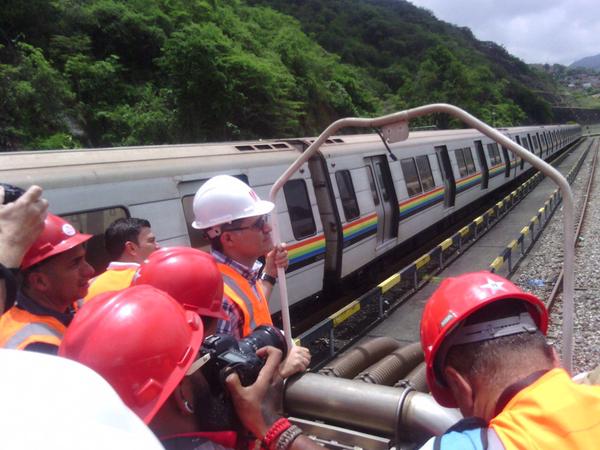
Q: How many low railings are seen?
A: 2